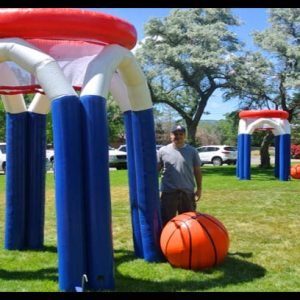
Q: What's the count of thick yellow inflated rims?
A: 0